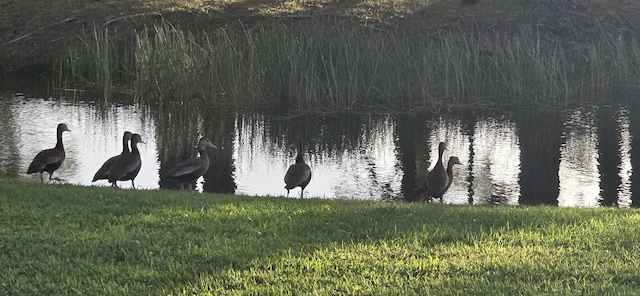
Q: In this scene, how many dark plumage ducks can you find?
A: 7